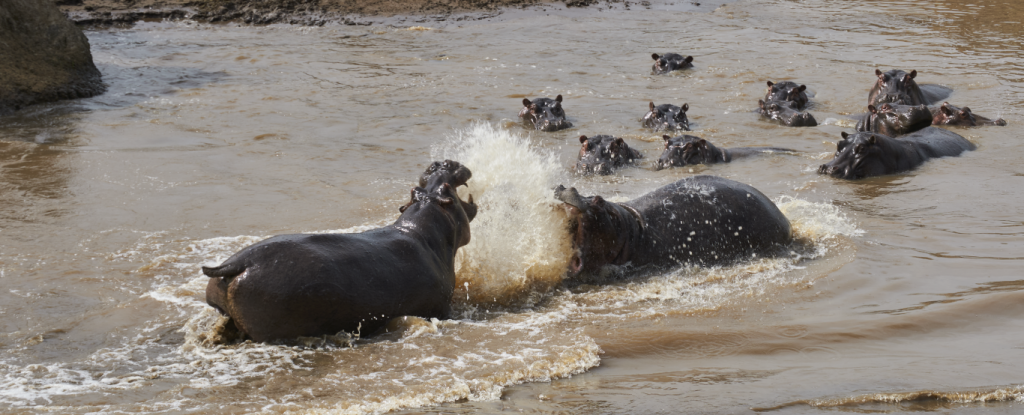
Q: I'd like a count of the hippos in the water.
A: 13